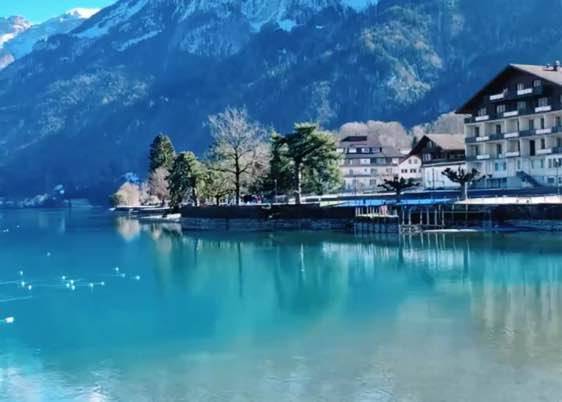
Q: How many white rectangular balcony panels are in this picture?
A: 11